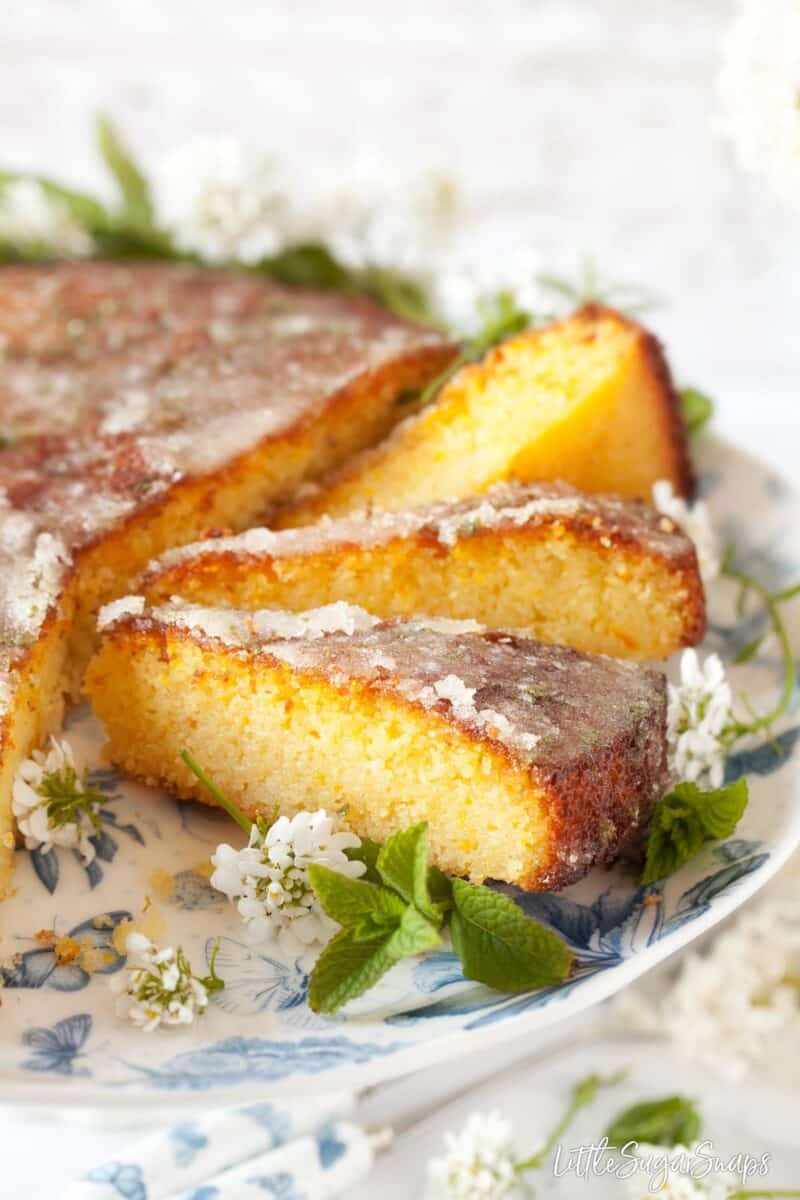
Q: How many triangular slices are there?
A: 3